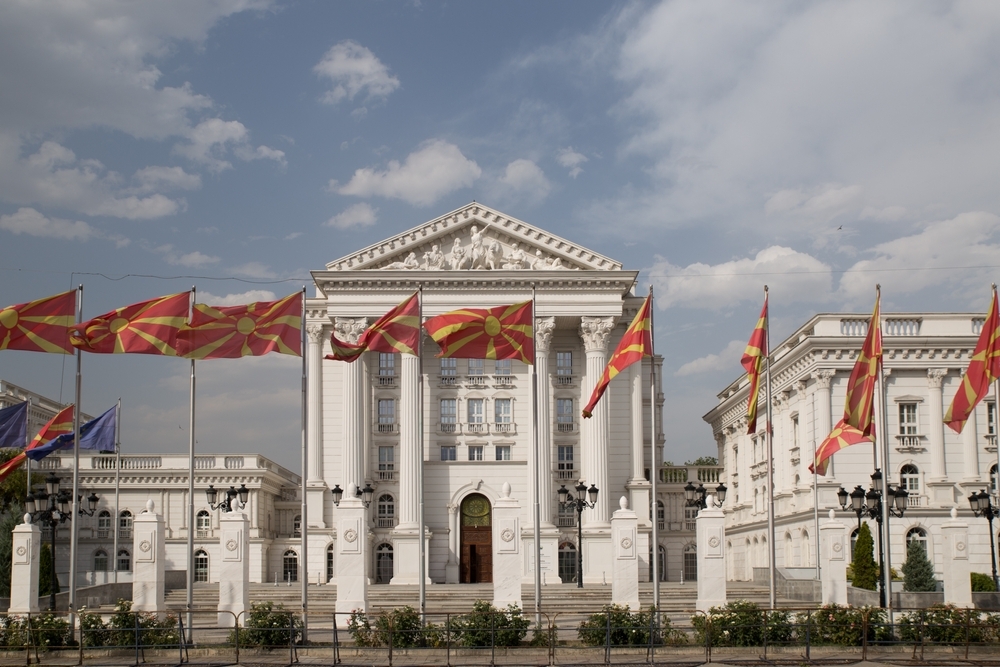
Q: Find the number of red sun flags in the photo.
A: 11